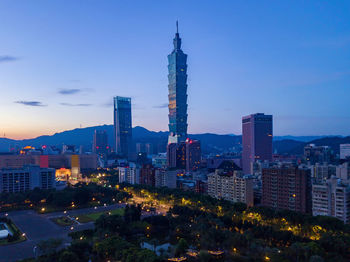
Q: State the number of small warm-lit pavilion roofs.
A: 3